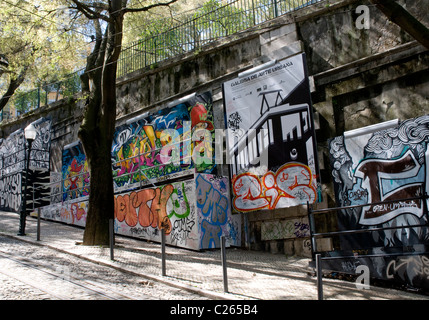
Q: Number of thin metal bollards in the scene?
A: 5